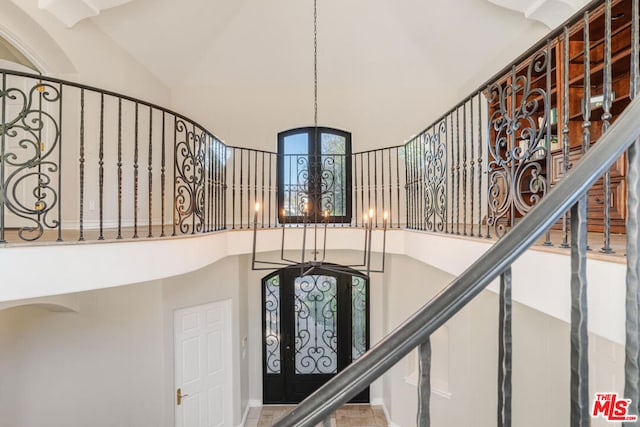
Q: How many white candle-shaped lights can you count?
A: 7